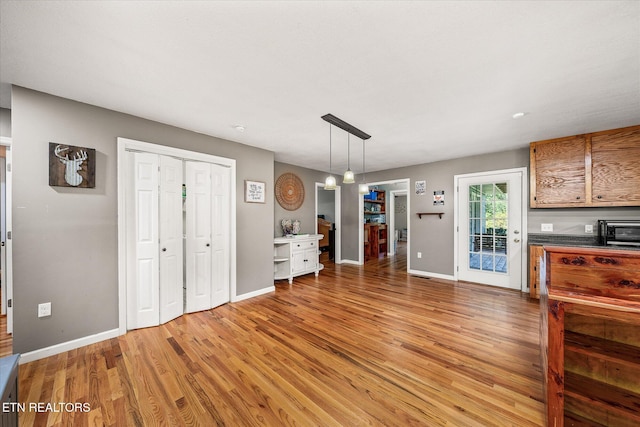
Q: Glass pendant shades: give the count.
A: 3